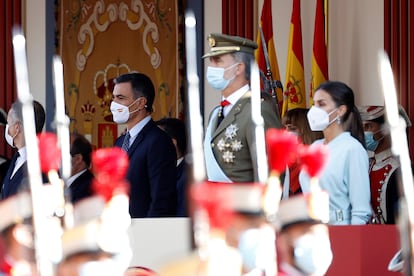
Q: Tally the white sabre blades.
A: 5